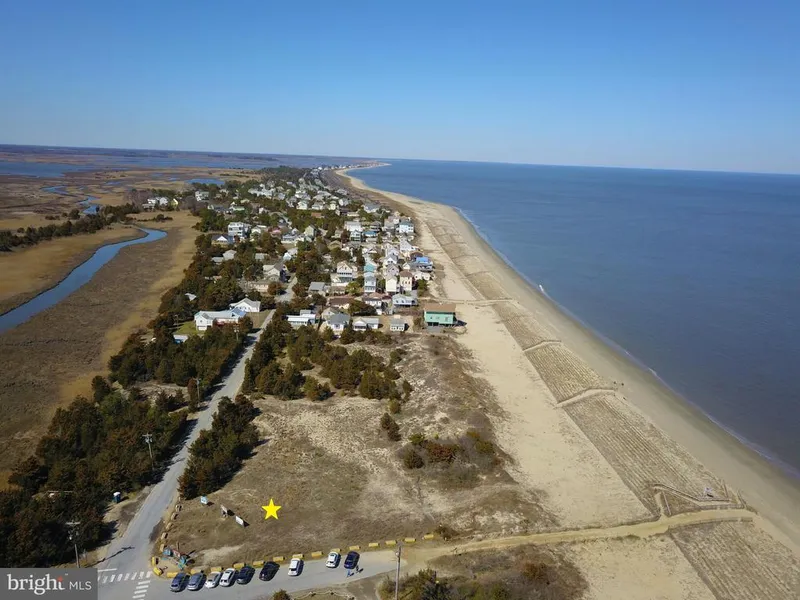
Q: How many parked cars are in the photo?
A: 9